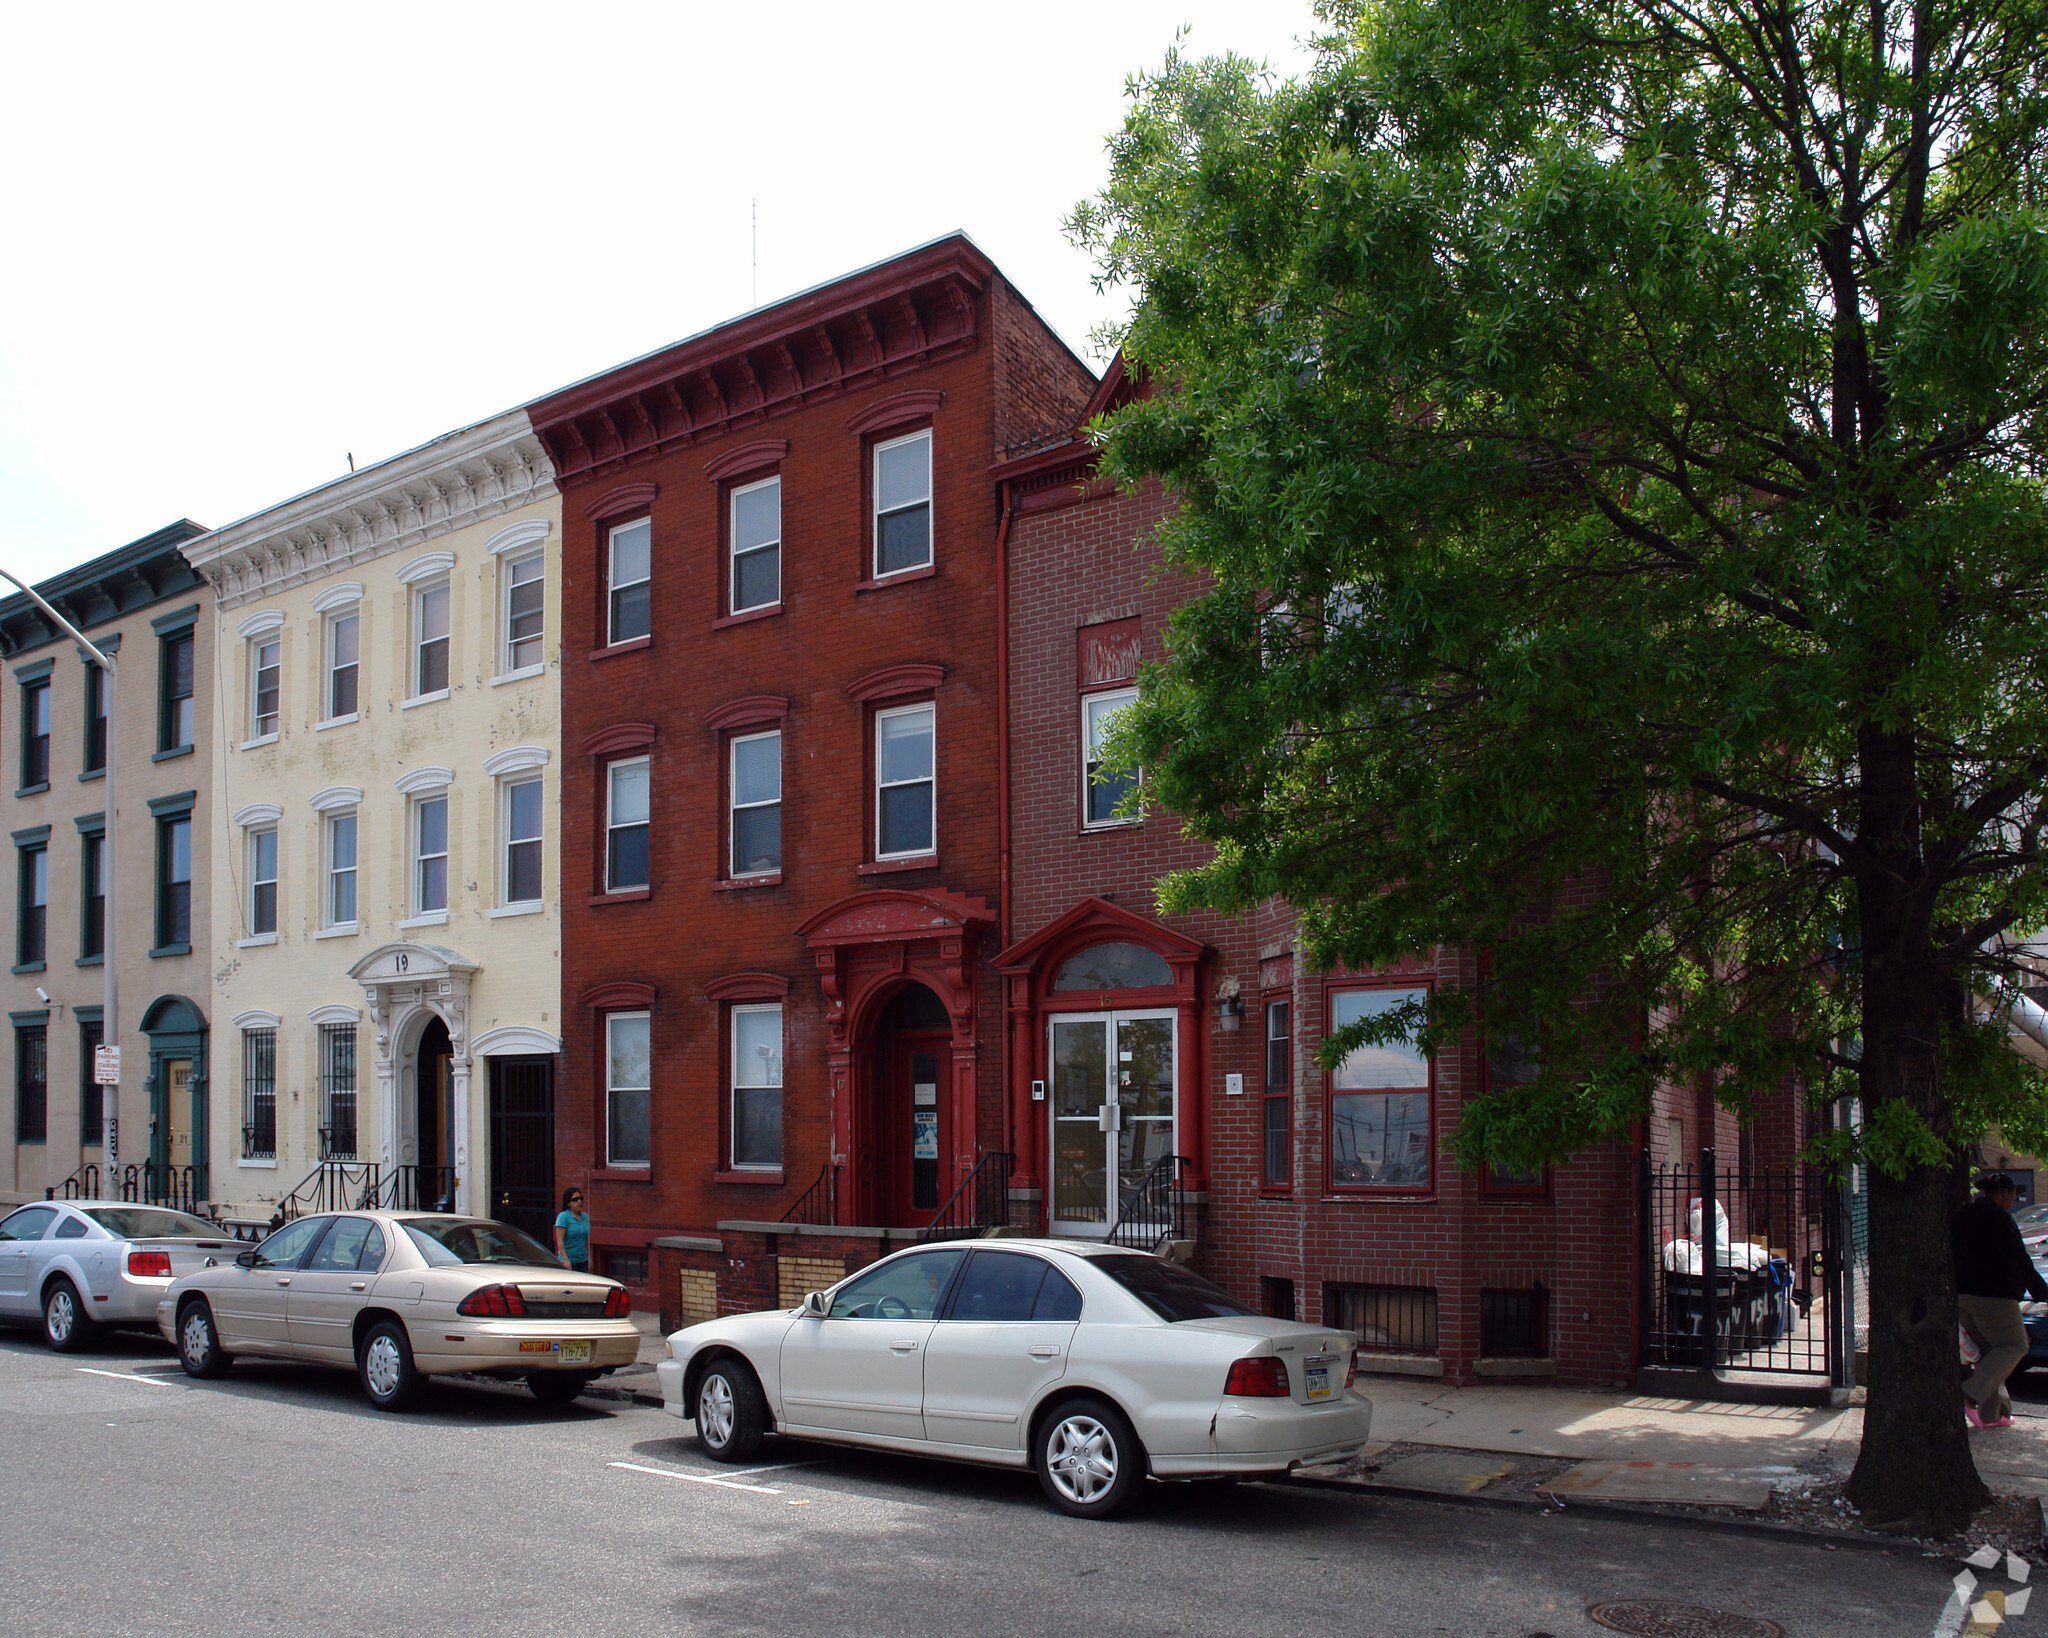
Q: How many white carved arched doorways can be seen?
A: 1